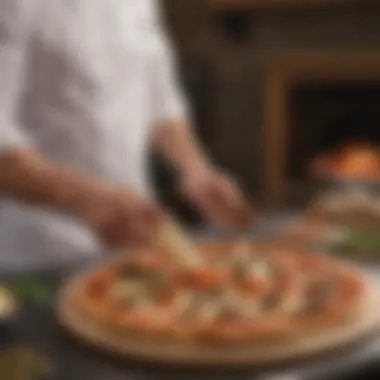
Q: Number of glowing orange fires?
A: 1